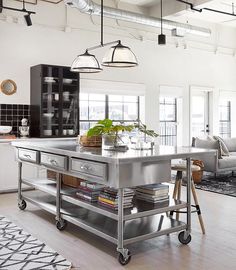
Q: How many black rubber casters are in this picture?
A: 4